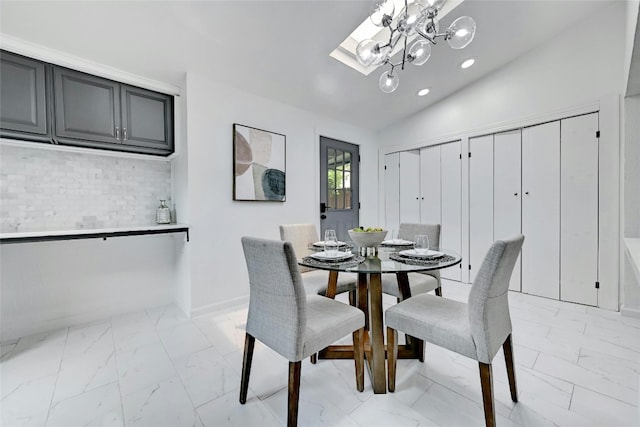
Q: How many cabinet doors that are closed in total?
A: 3